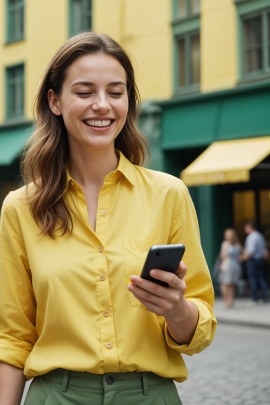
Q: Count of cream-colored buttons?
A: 5